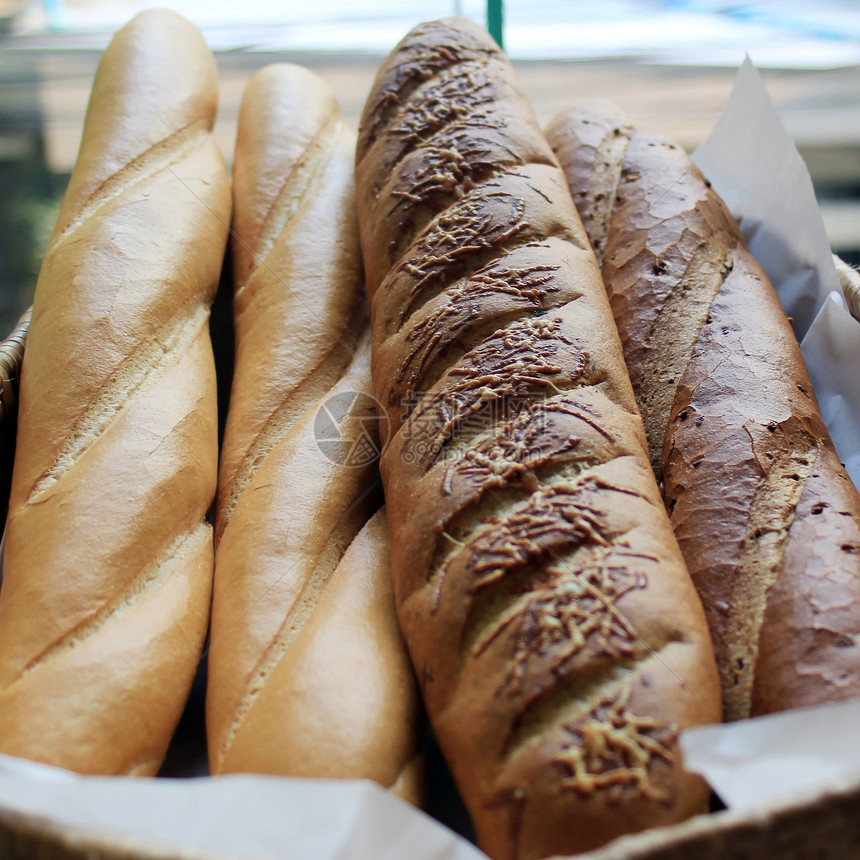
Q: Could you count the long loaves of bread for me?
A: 4